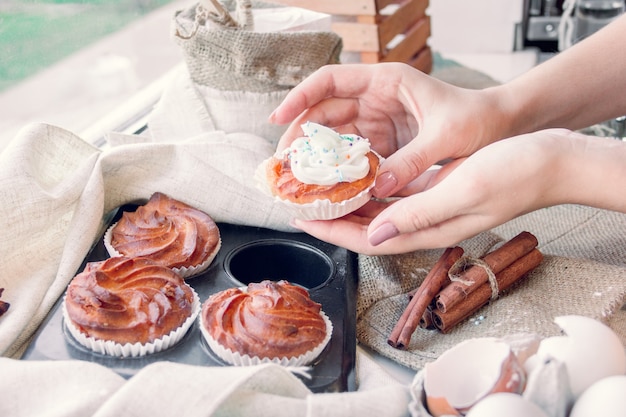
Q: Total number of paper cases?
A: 4